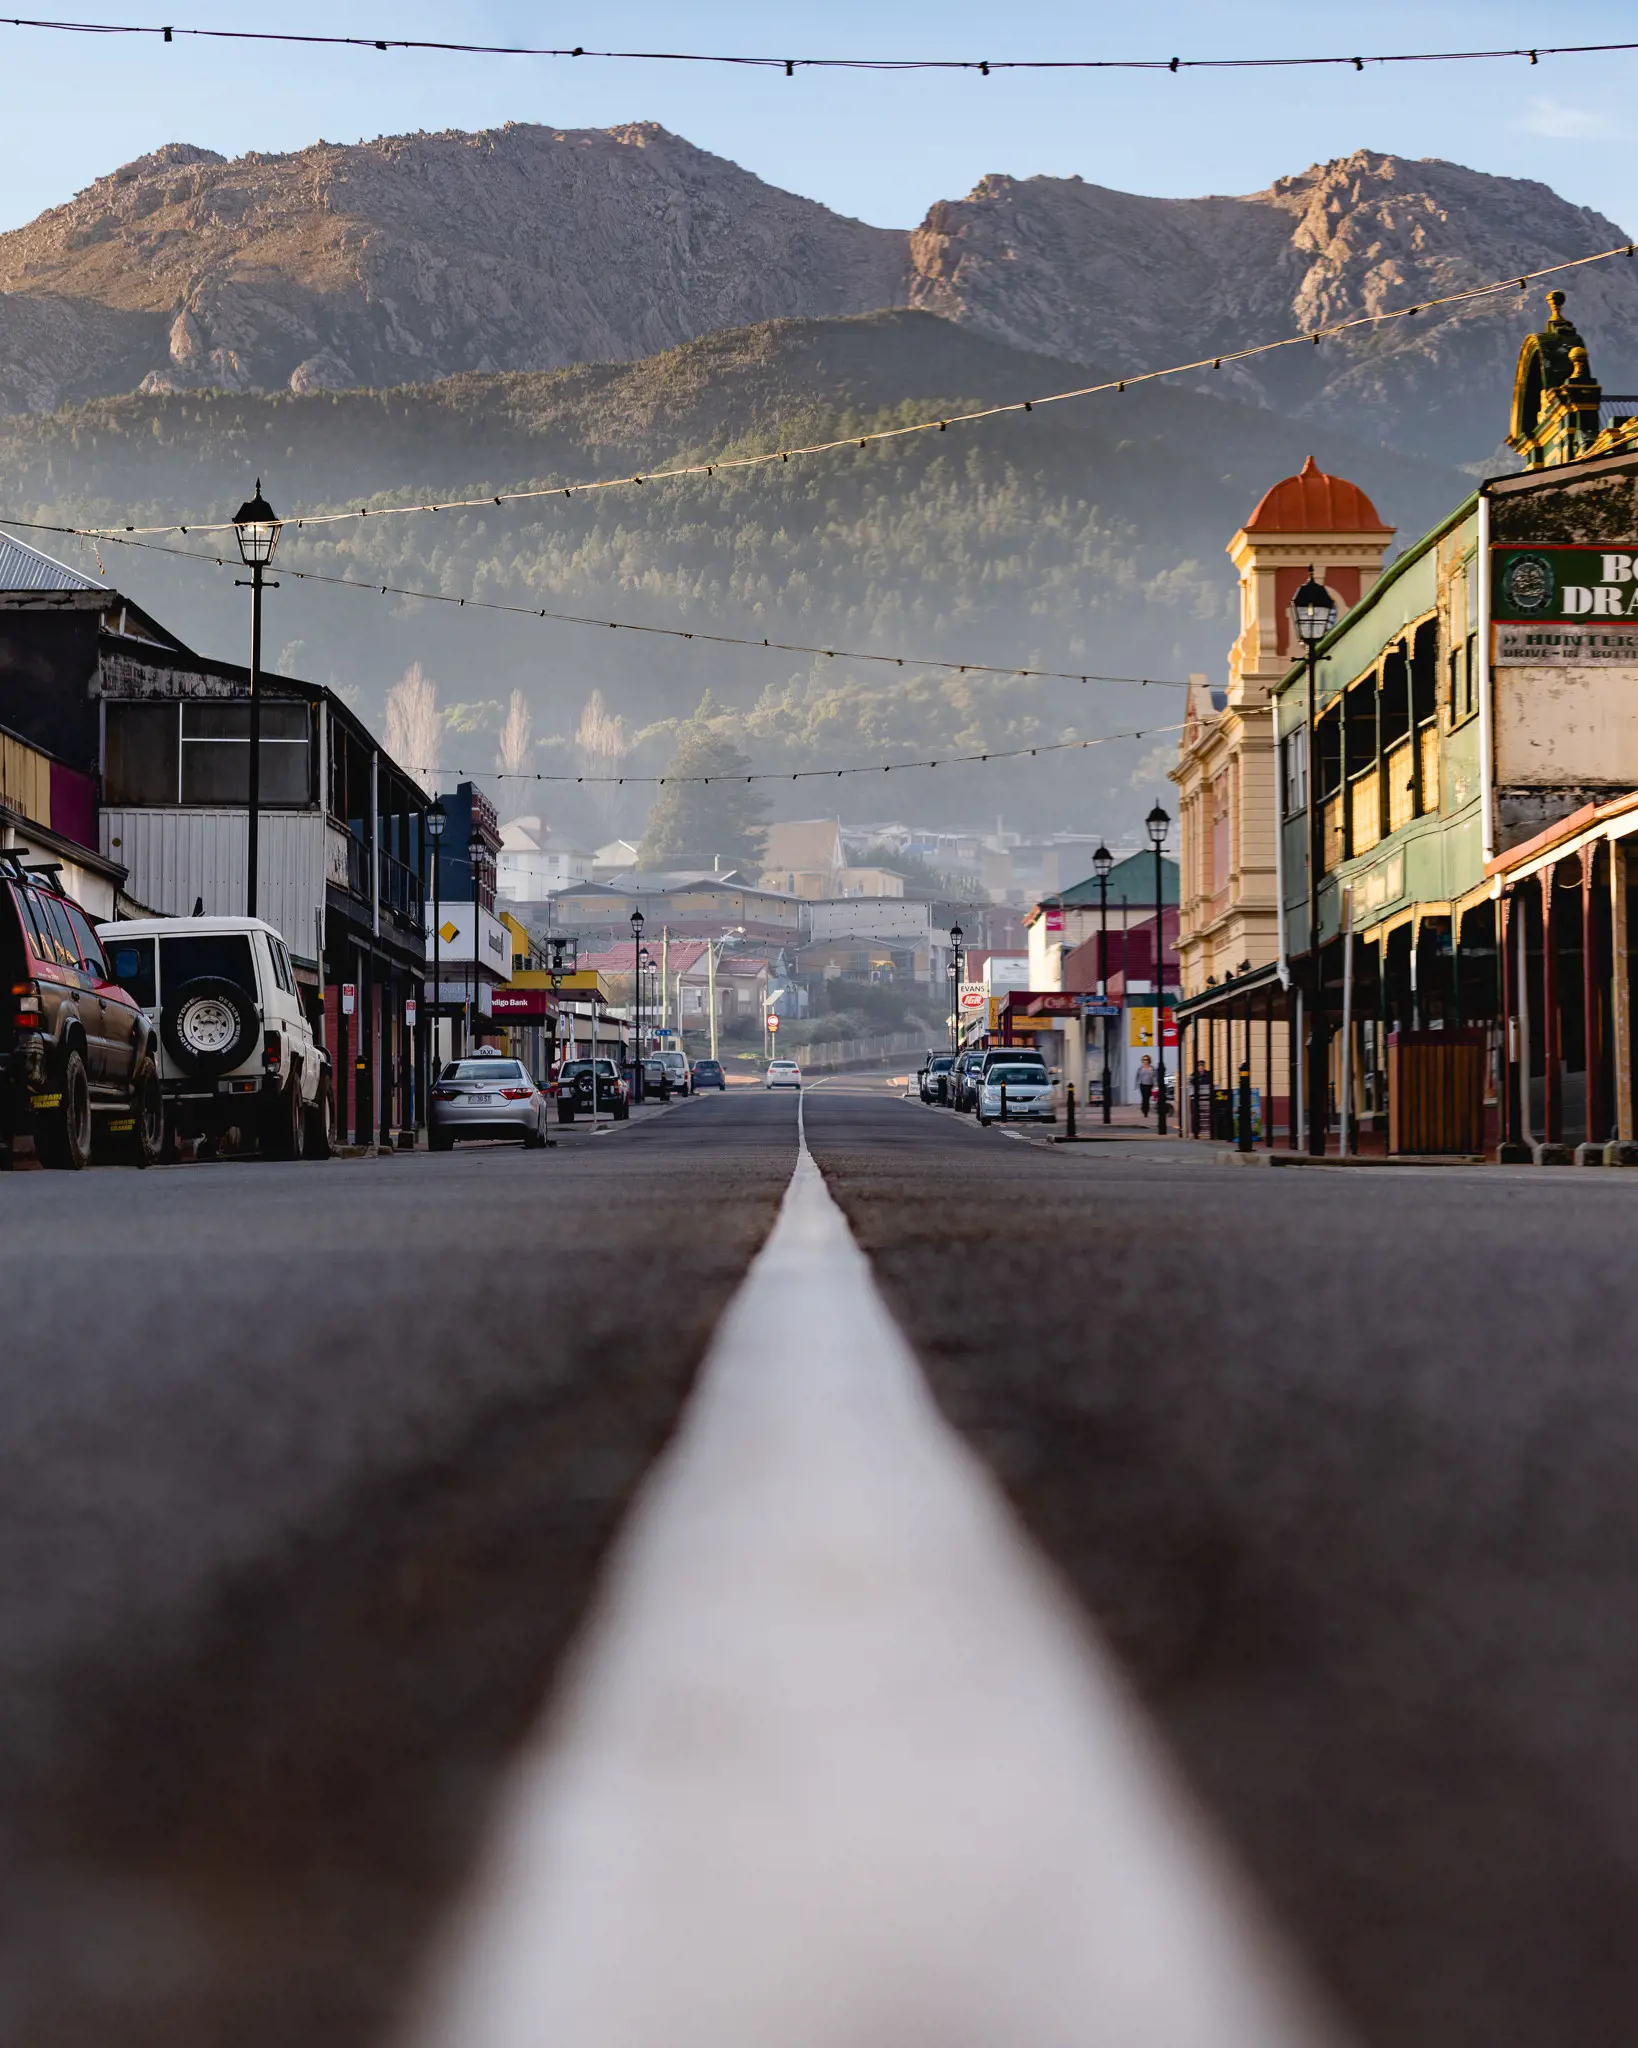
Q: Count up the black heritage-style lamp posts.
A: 12